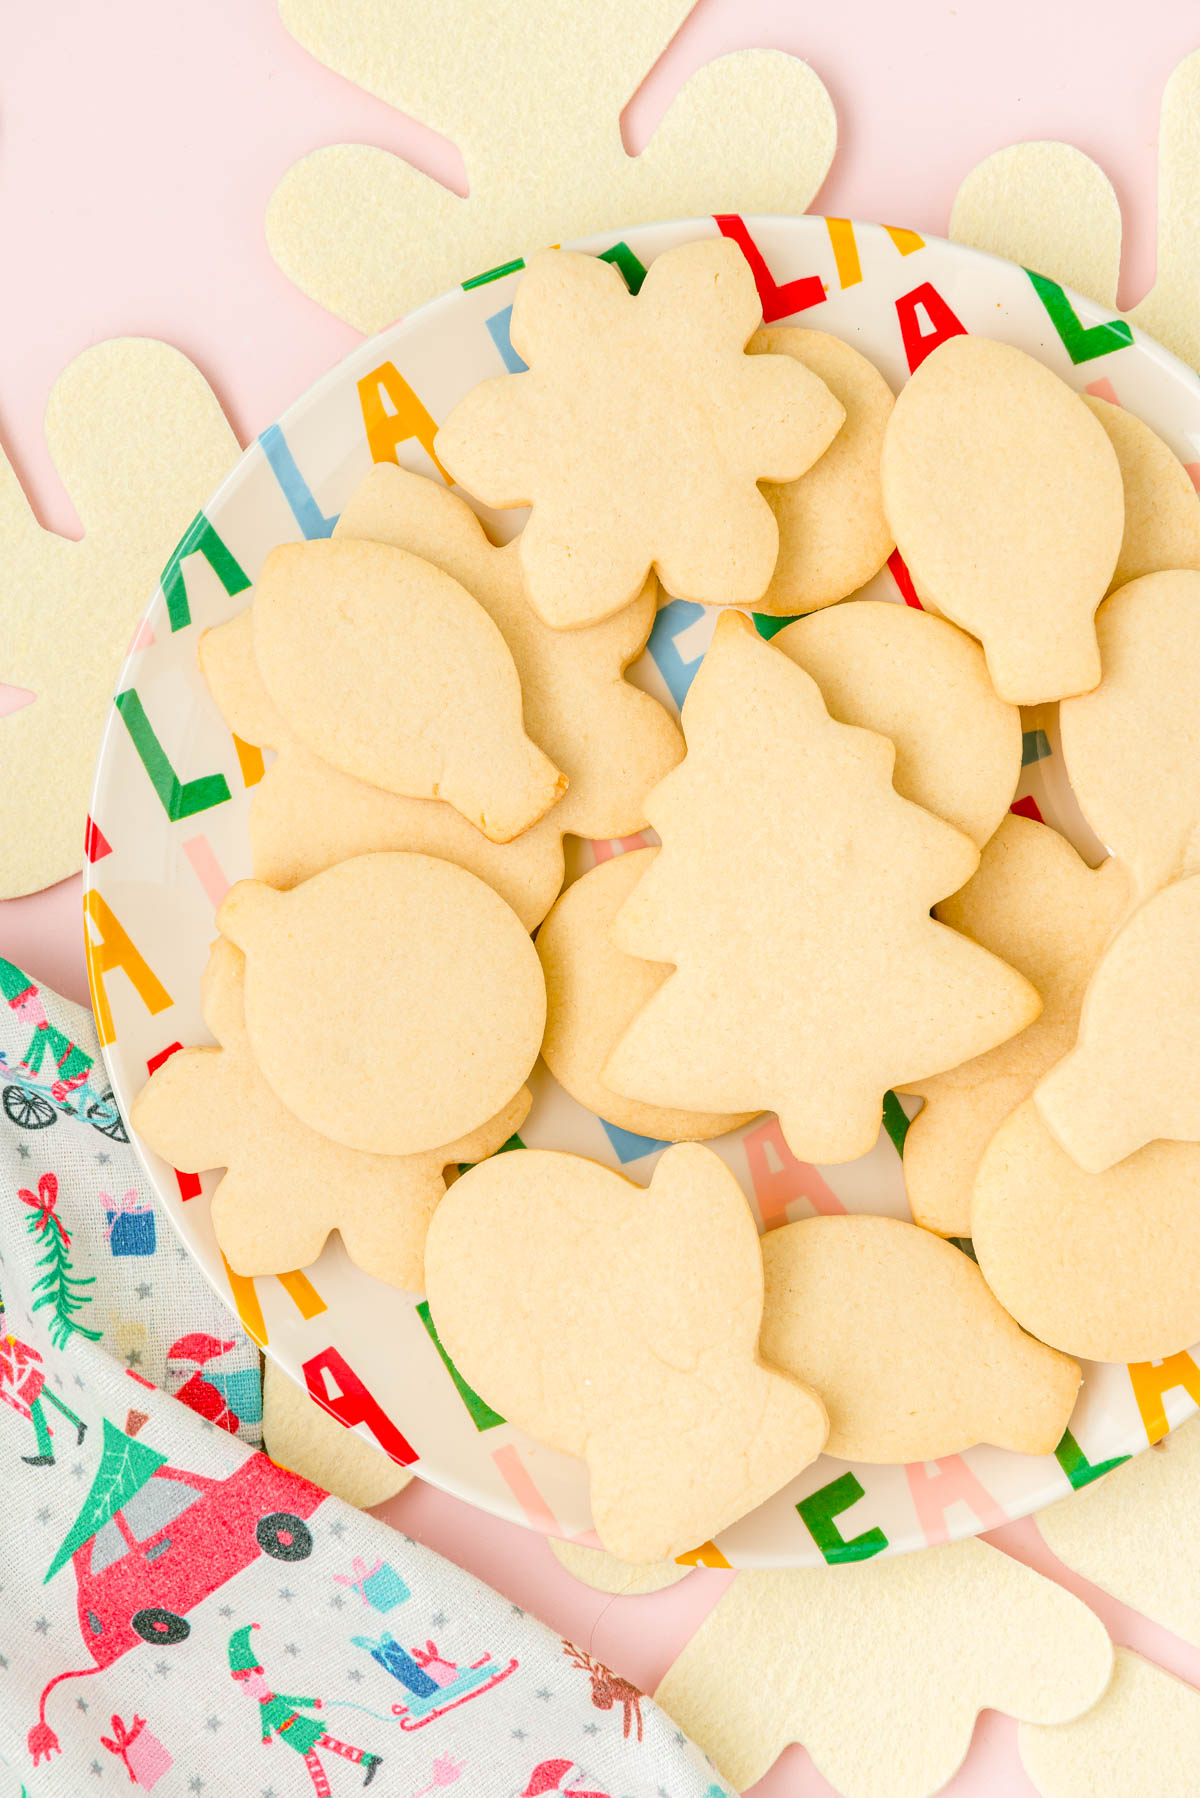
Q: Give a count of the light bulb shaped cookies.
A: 4